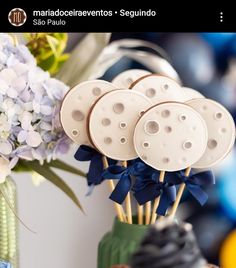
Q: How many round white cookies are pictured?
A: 7